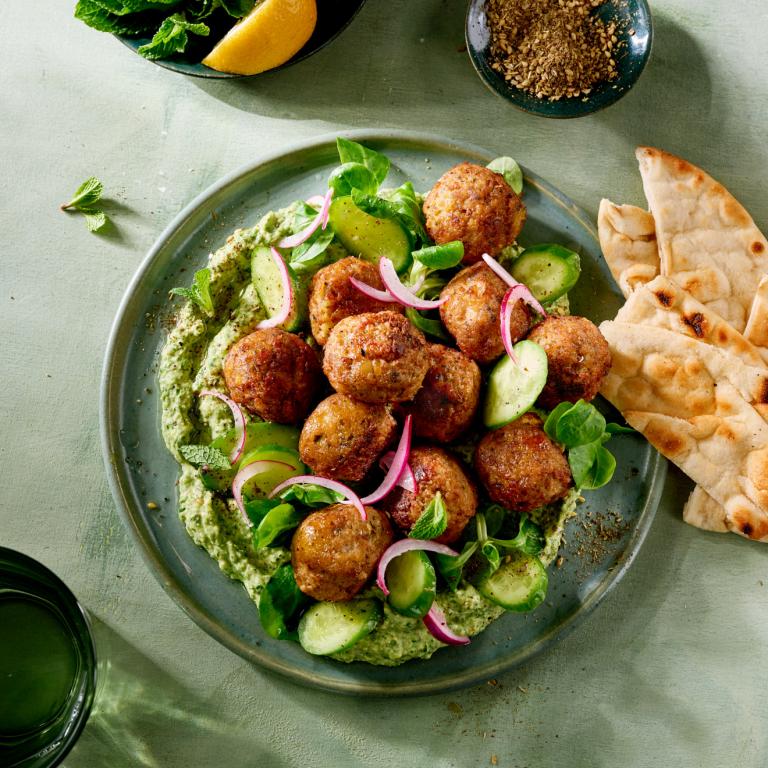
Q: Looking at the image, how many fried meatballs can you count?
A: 11